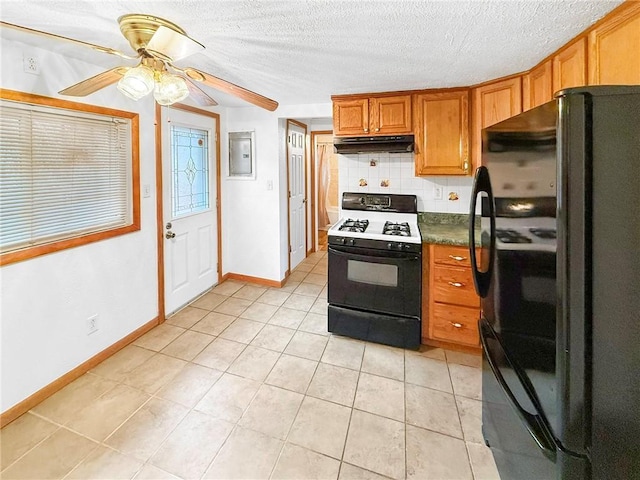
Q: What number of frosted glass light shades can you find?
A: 2